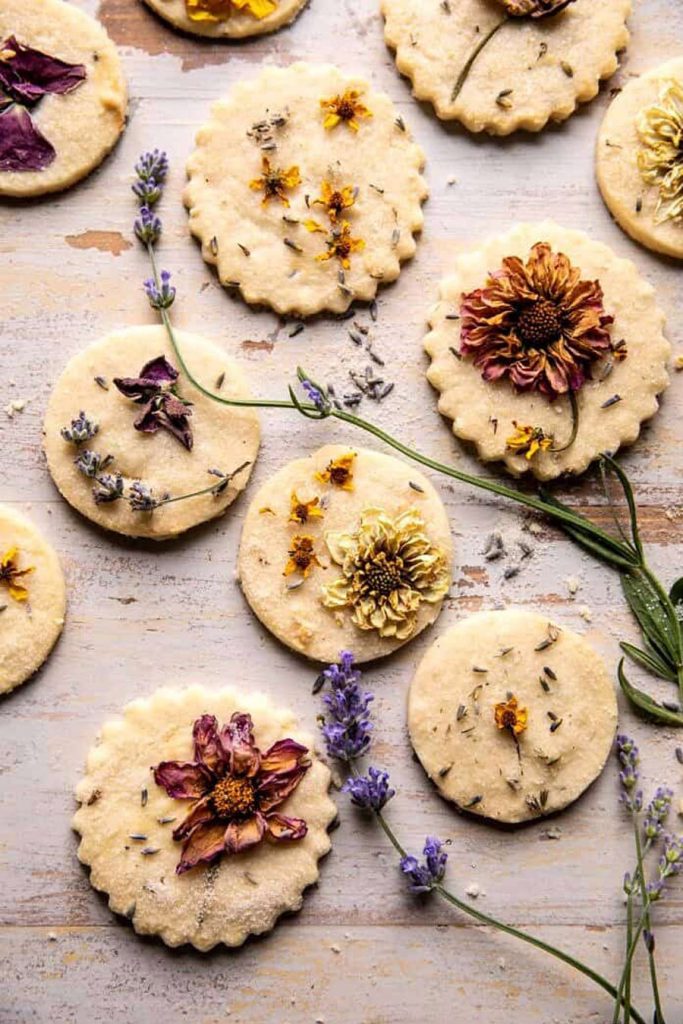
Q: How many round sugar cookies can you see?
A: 11